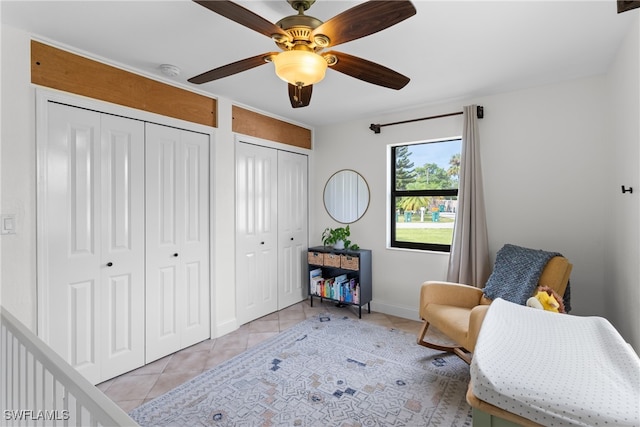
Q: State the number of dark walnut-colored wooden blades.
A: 5